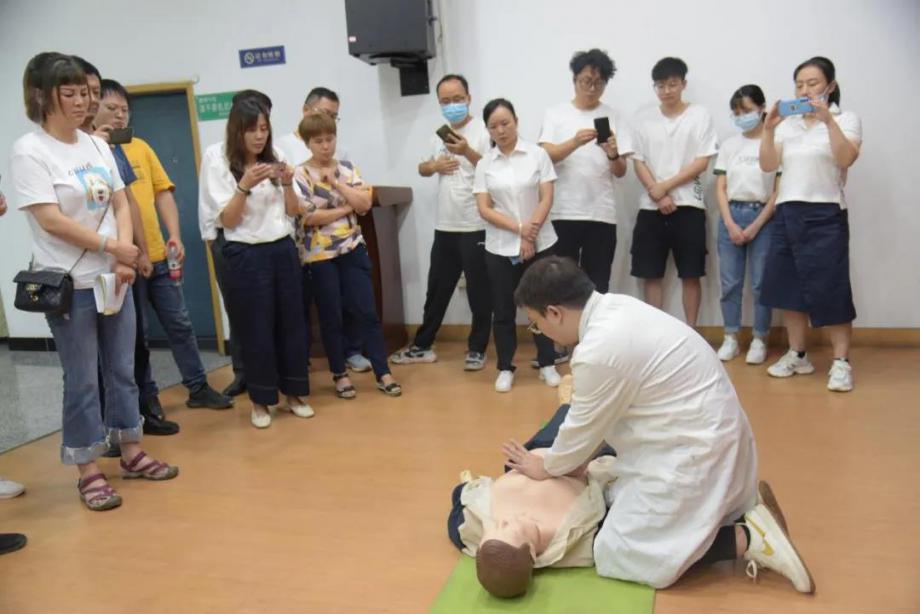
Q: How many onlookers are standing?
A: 13